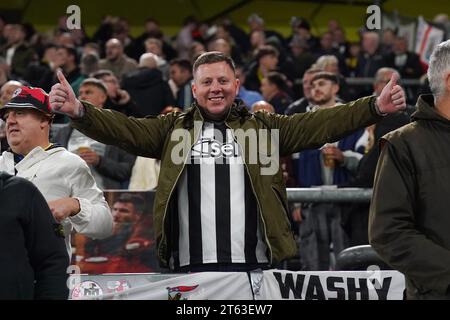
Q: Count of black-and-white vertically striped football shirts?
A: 1